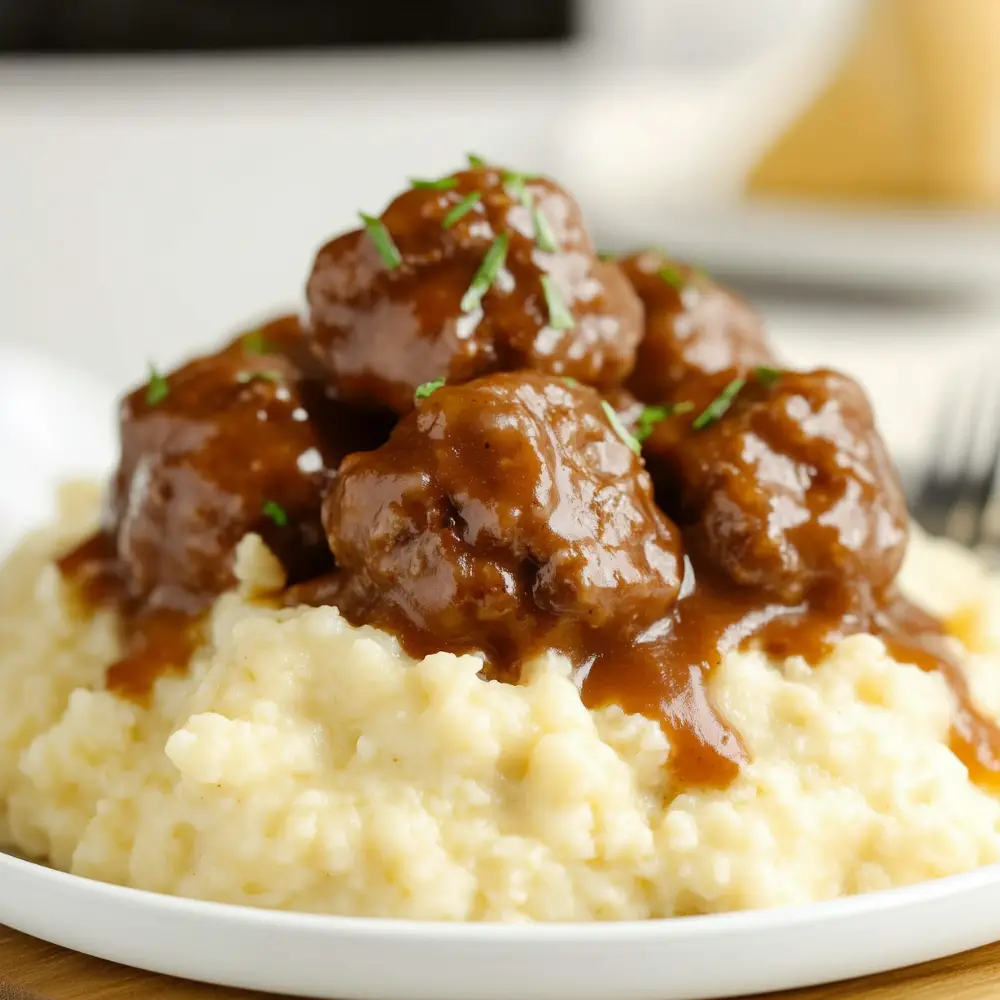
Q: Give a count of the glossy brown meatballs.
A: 5